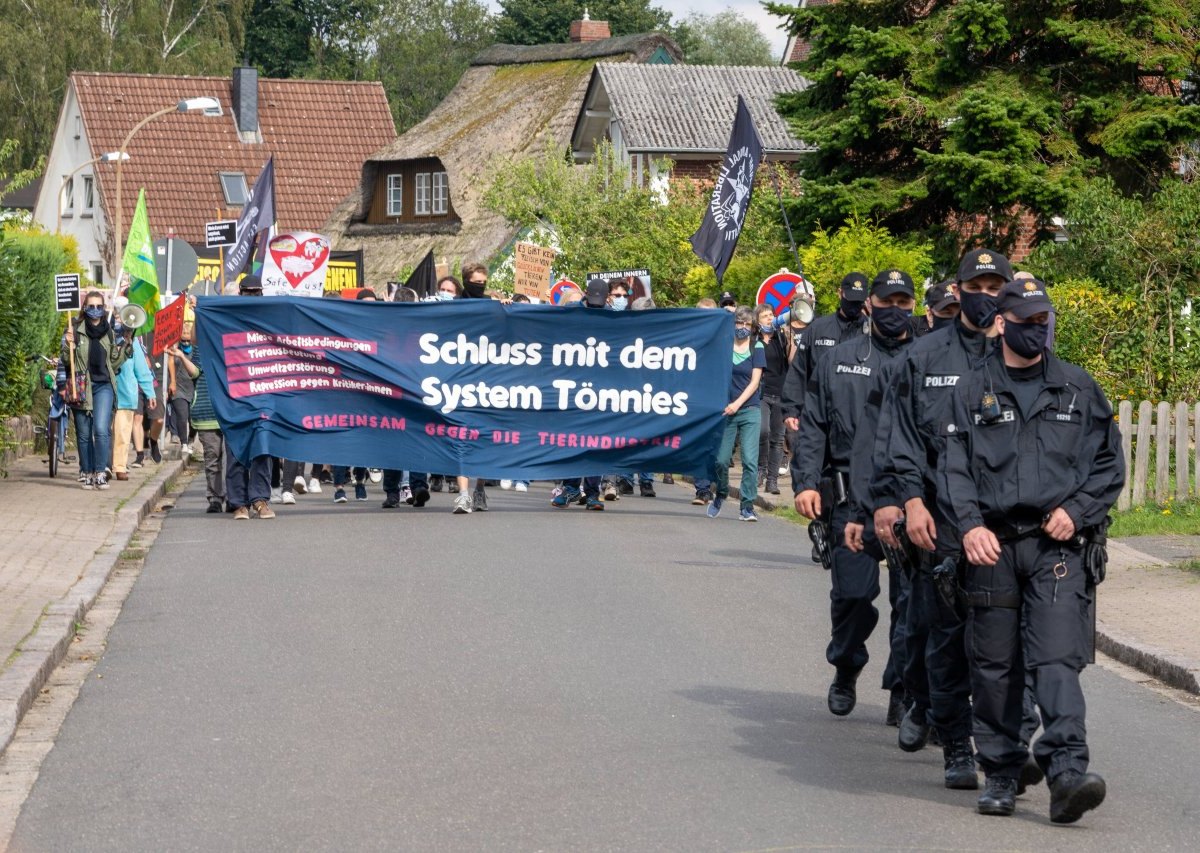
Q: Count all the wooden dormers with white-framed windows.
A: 1